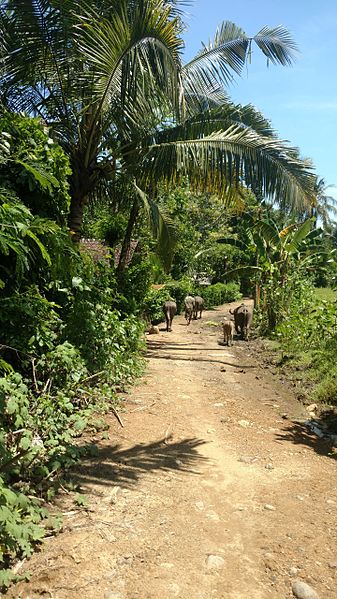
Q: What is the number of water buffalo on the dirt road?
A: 5